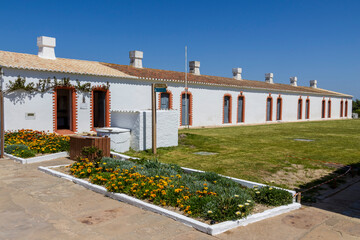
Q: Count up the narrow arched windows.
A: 12